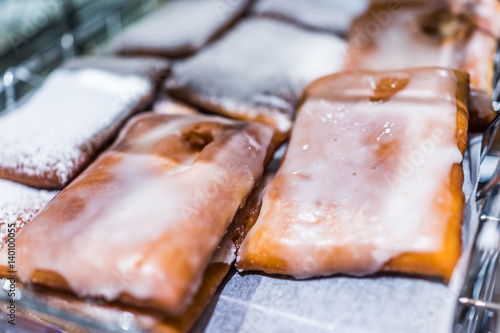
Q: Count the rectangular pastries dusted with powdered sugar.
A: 5